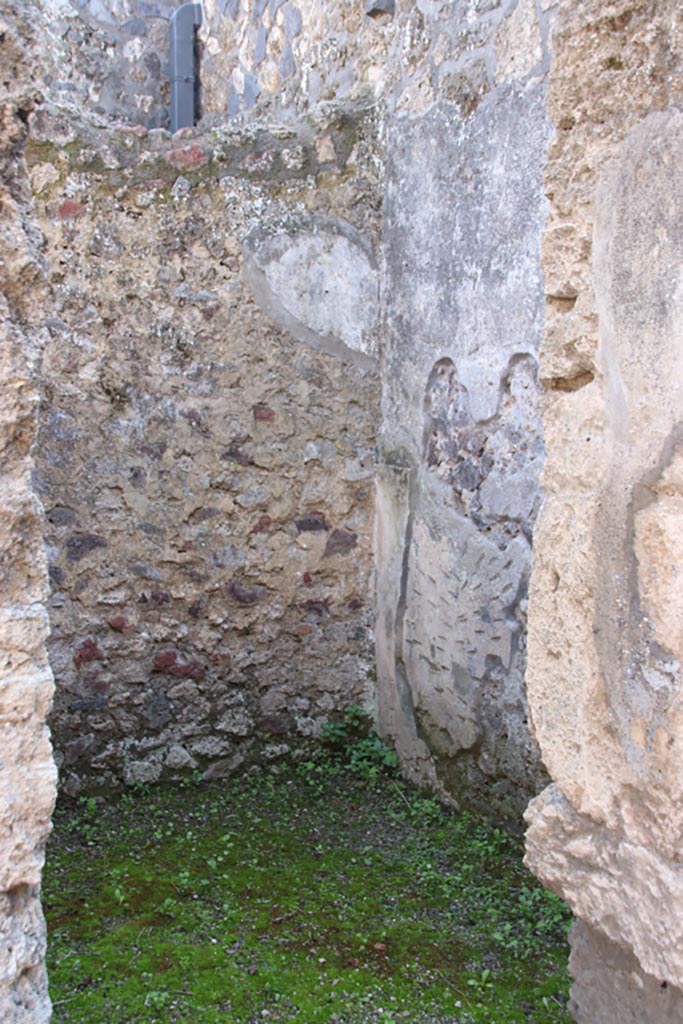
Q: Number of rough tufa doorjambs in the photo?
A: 2